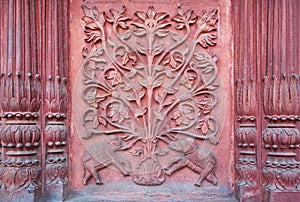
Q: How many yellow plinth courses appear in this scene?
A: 0